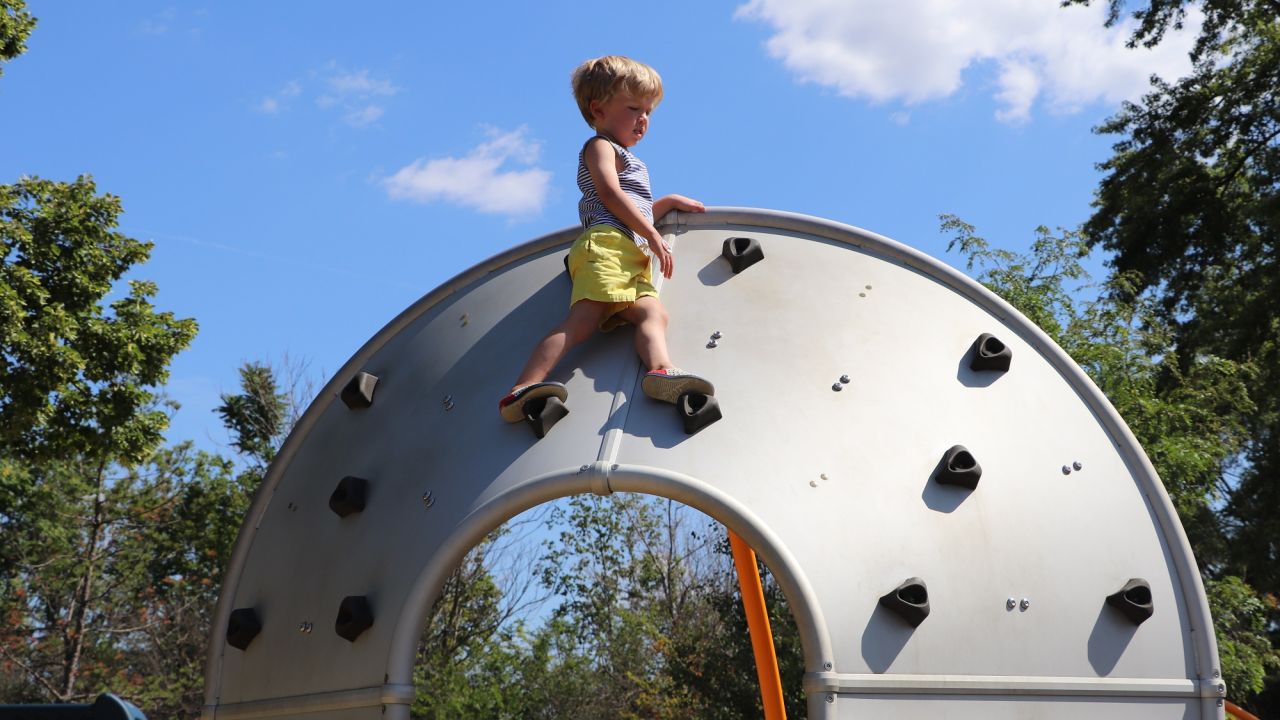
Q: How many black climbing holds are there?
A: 11